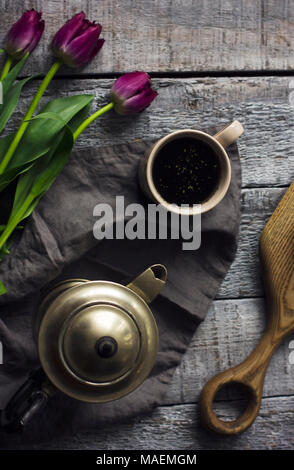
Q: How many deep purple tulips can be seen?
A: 3